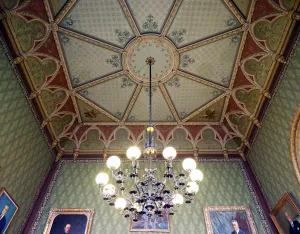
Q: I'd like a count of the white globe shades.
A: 10